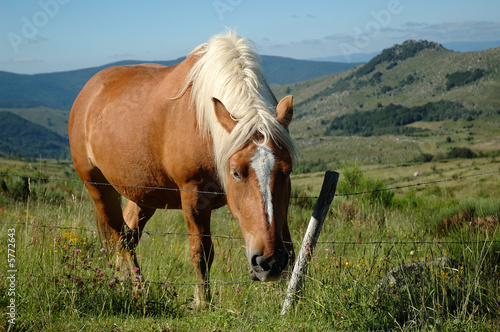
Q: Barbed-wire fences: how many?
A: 1